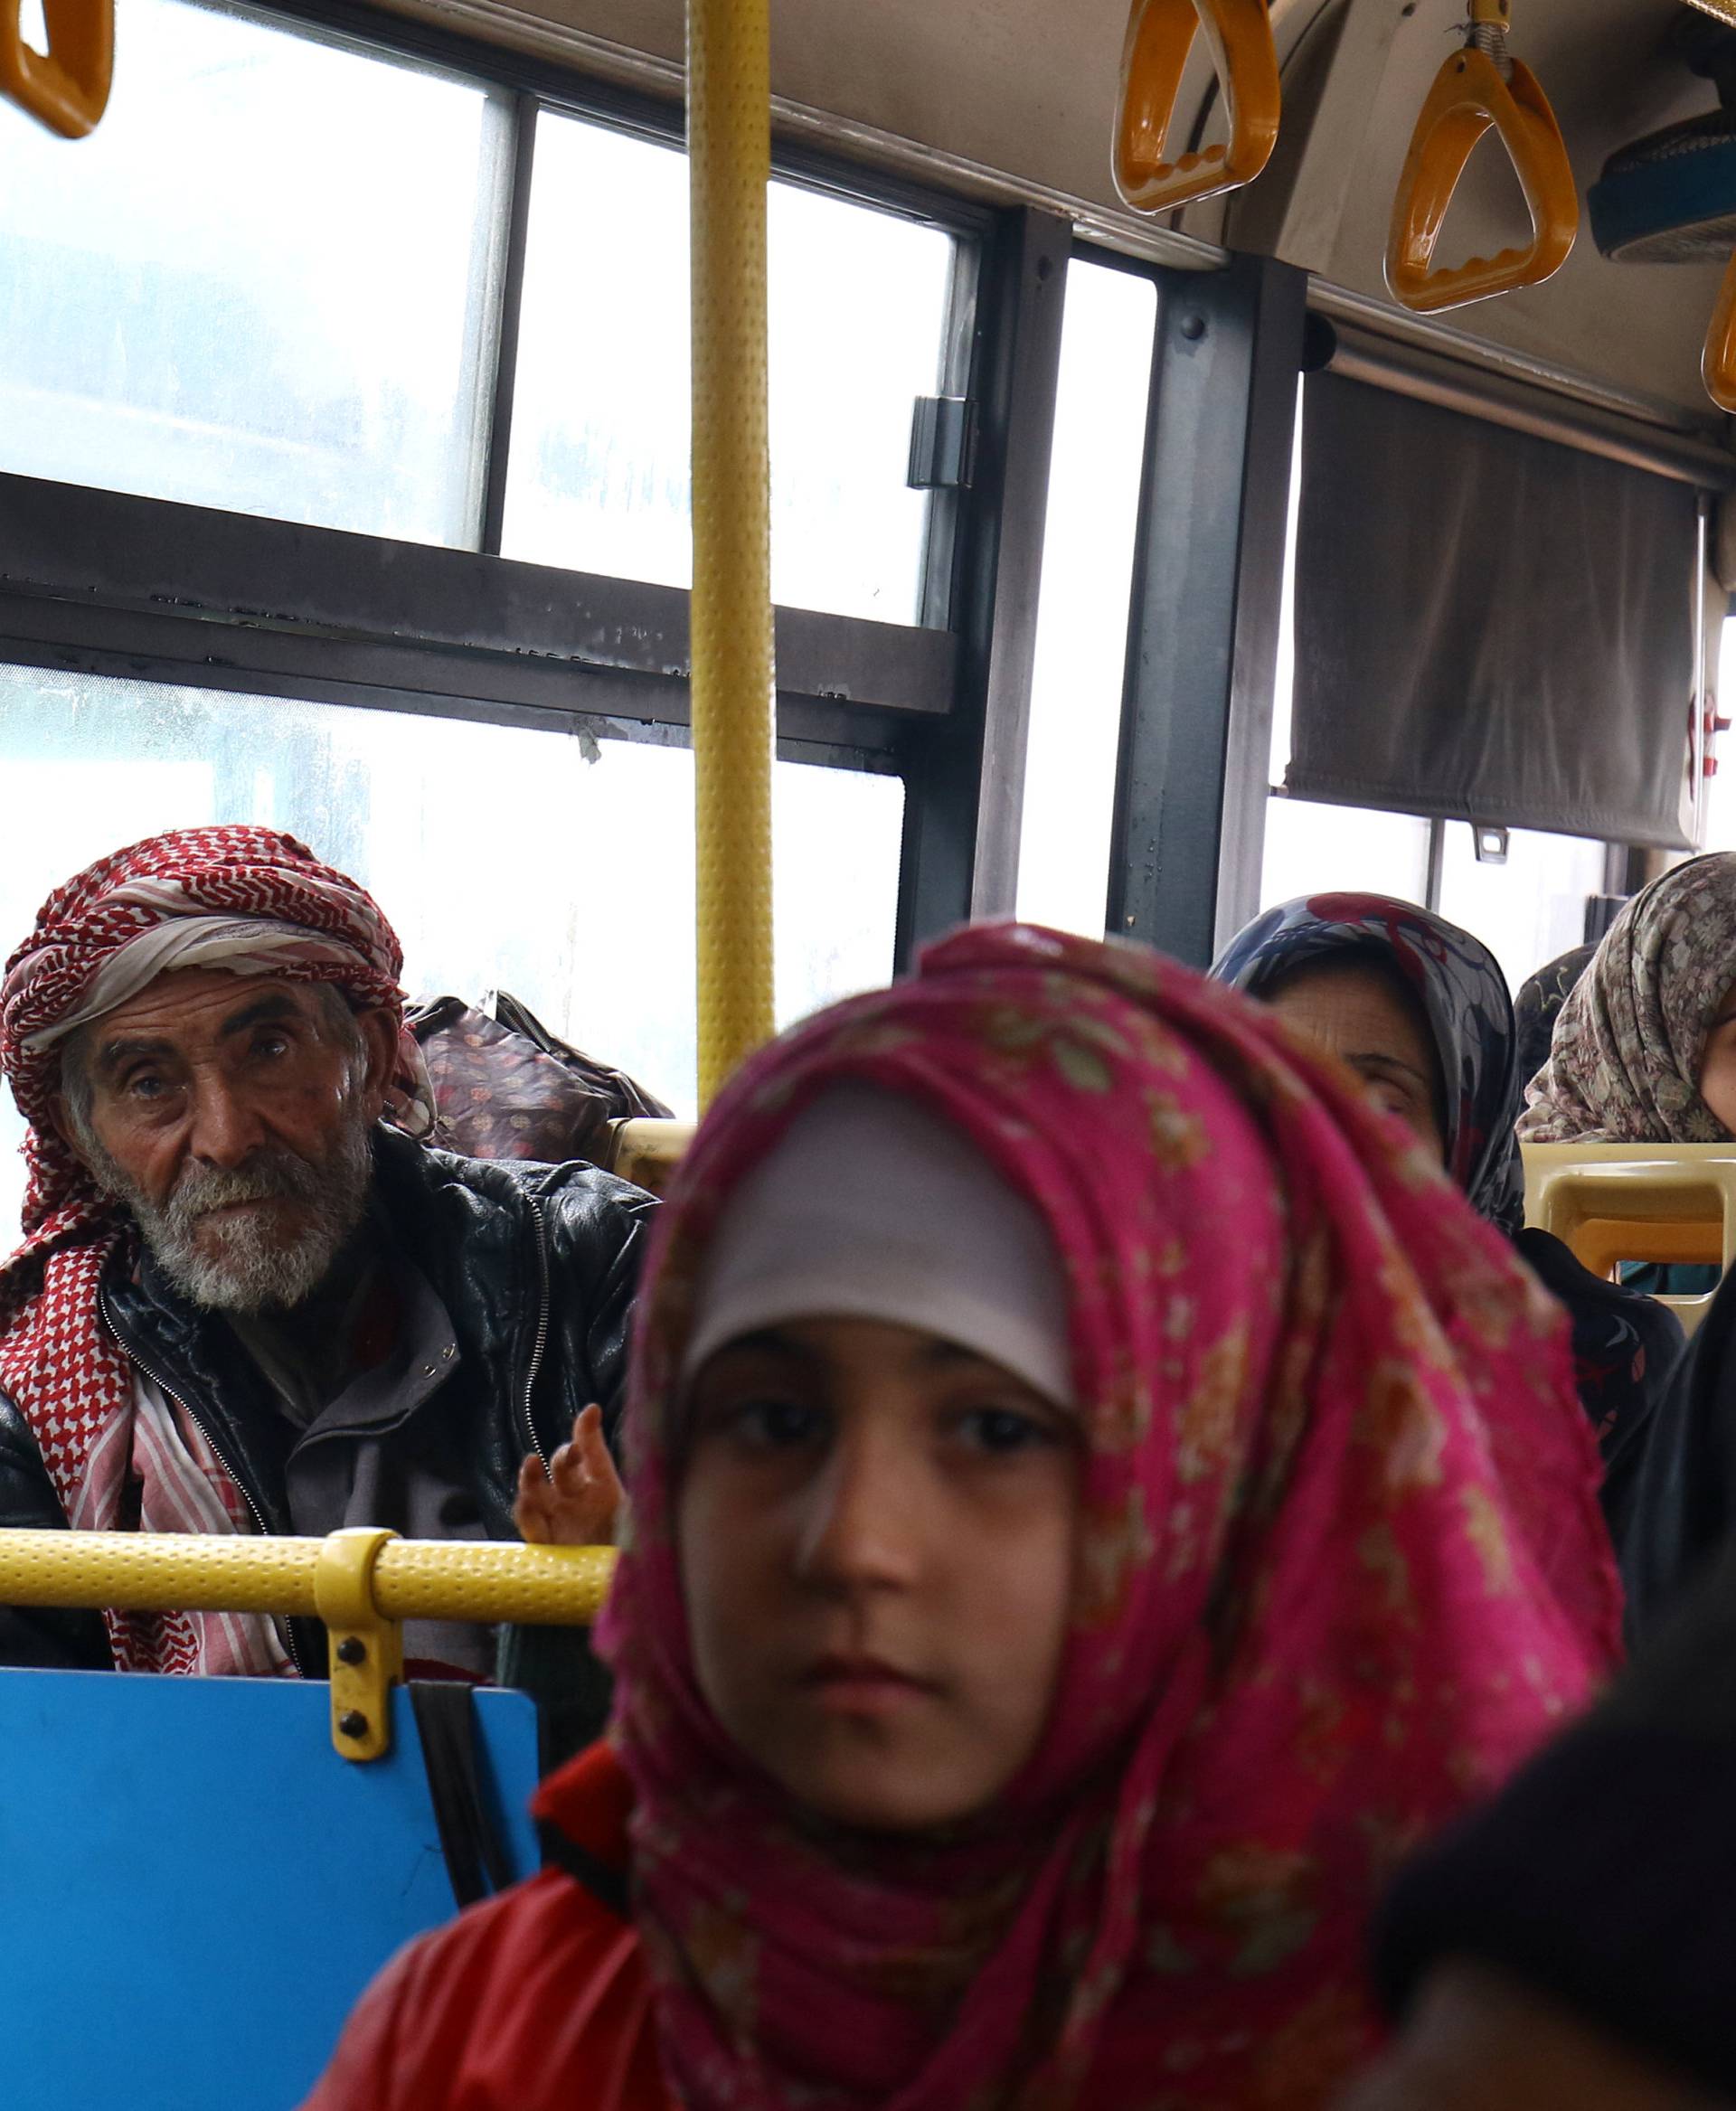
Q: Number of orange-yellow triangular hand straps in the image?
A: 4